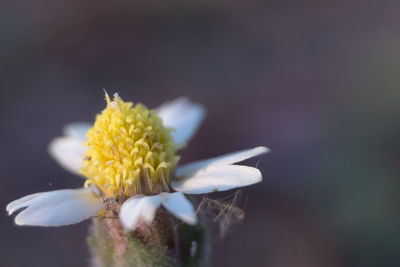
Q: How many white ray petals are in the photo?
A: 5